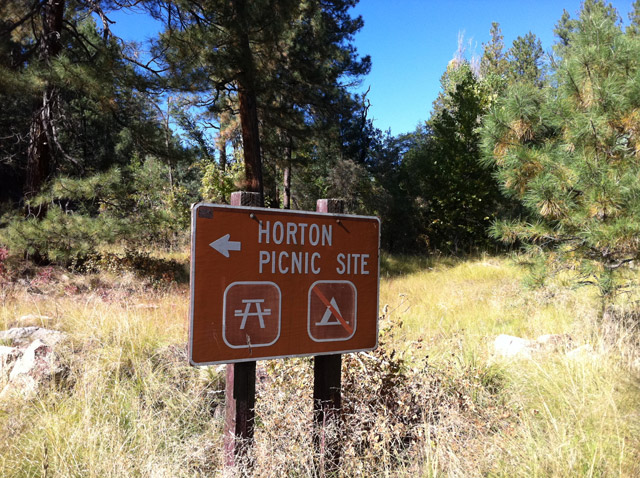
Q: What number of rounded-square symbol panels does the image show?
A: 2